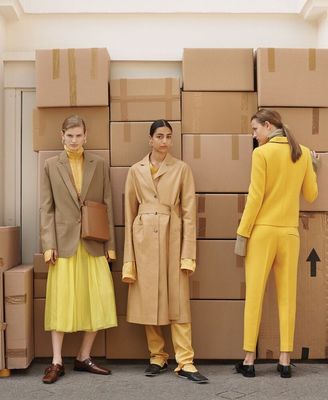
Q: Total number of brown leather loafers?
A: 2